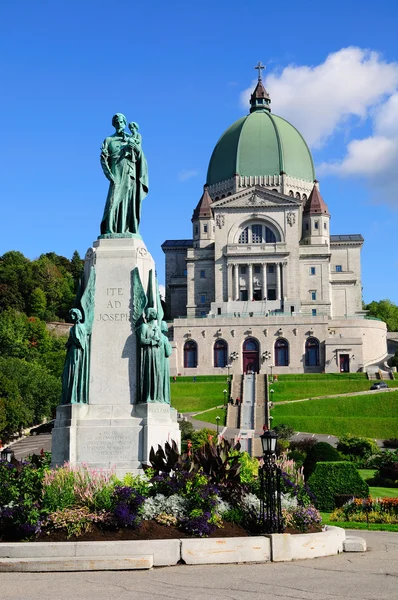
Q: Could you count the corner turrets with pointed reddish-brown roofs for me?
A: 2